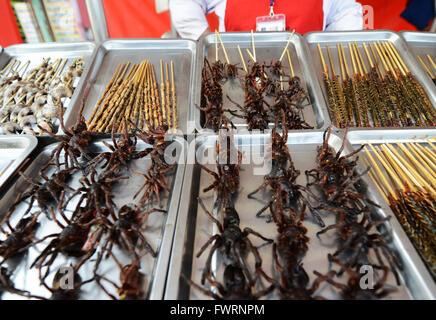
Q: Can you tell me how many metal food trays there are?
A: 9